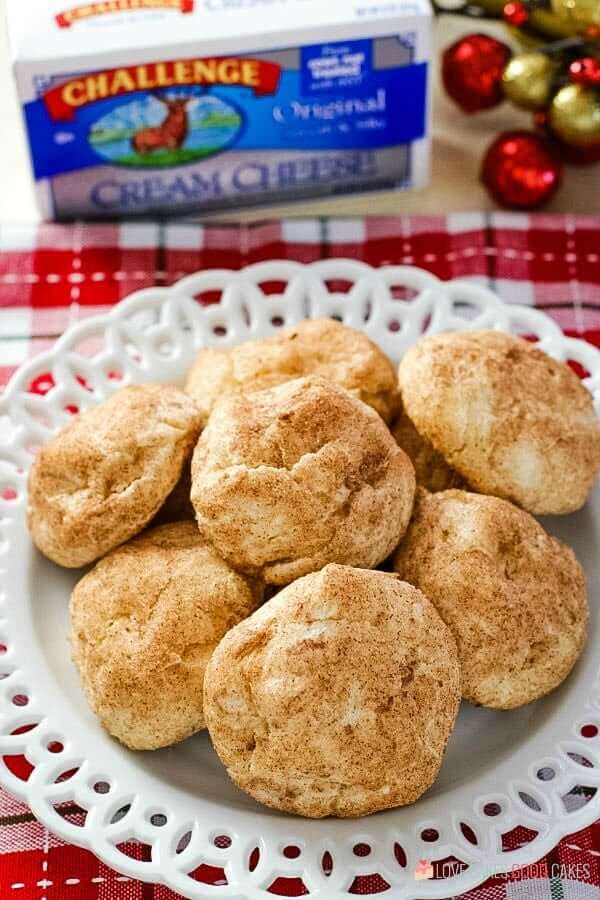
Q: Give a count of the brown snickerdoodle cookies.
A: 8